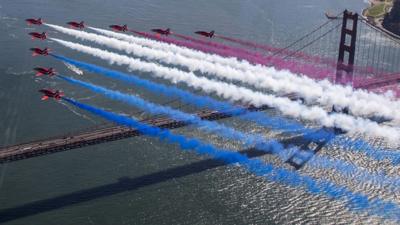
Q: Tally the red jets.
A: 9